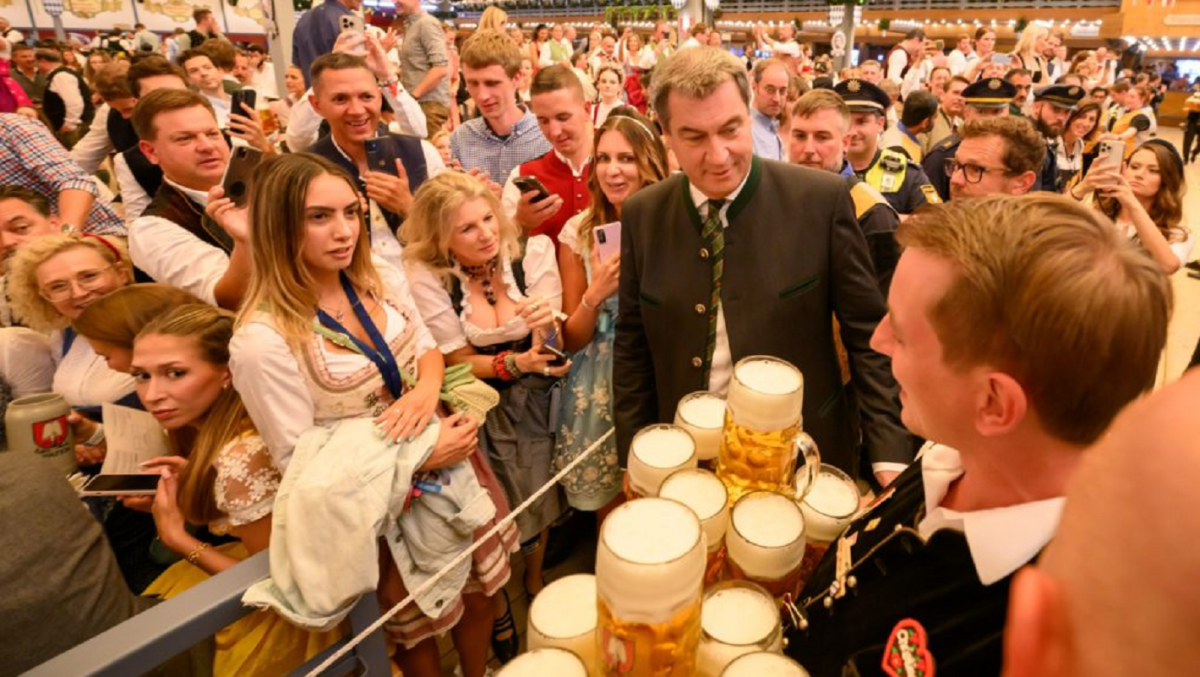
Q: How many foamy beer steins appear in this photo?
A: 11